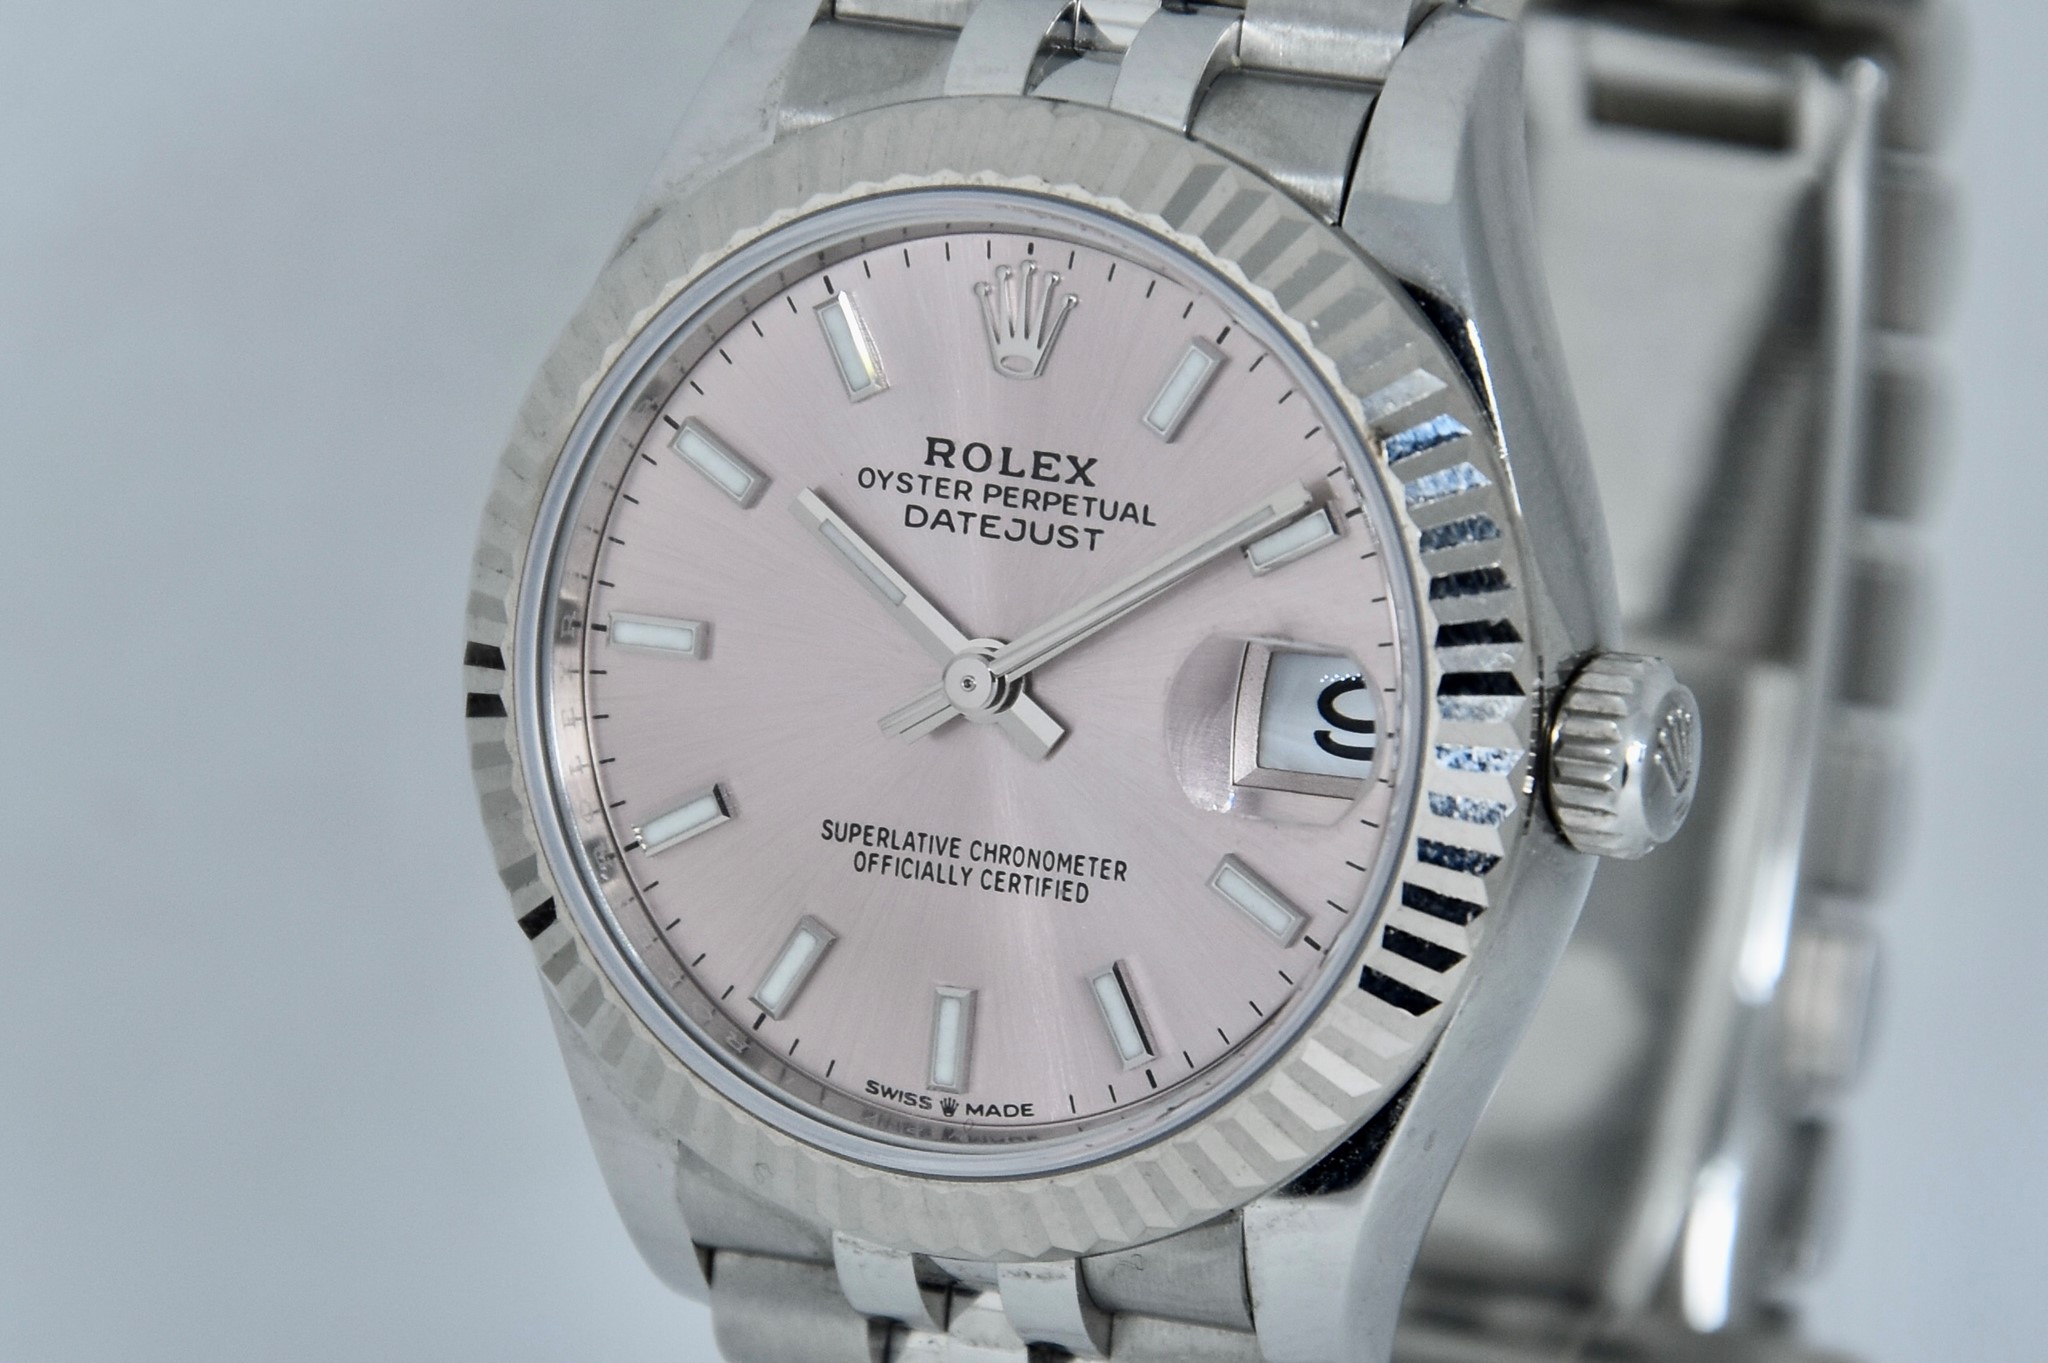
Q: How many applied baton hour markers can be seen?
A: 10